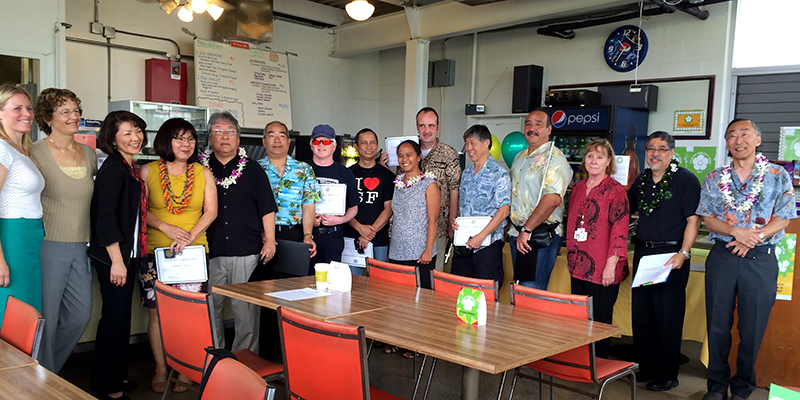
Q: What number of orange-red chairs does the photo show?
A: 7